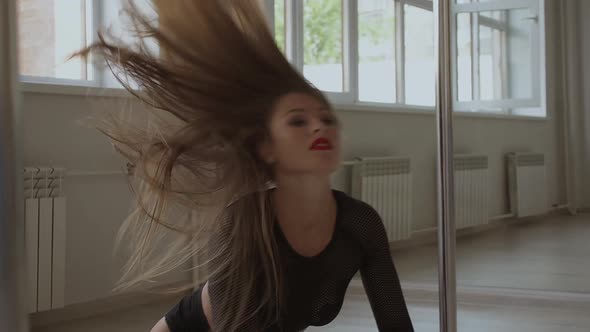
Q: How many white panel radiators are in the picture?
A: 4